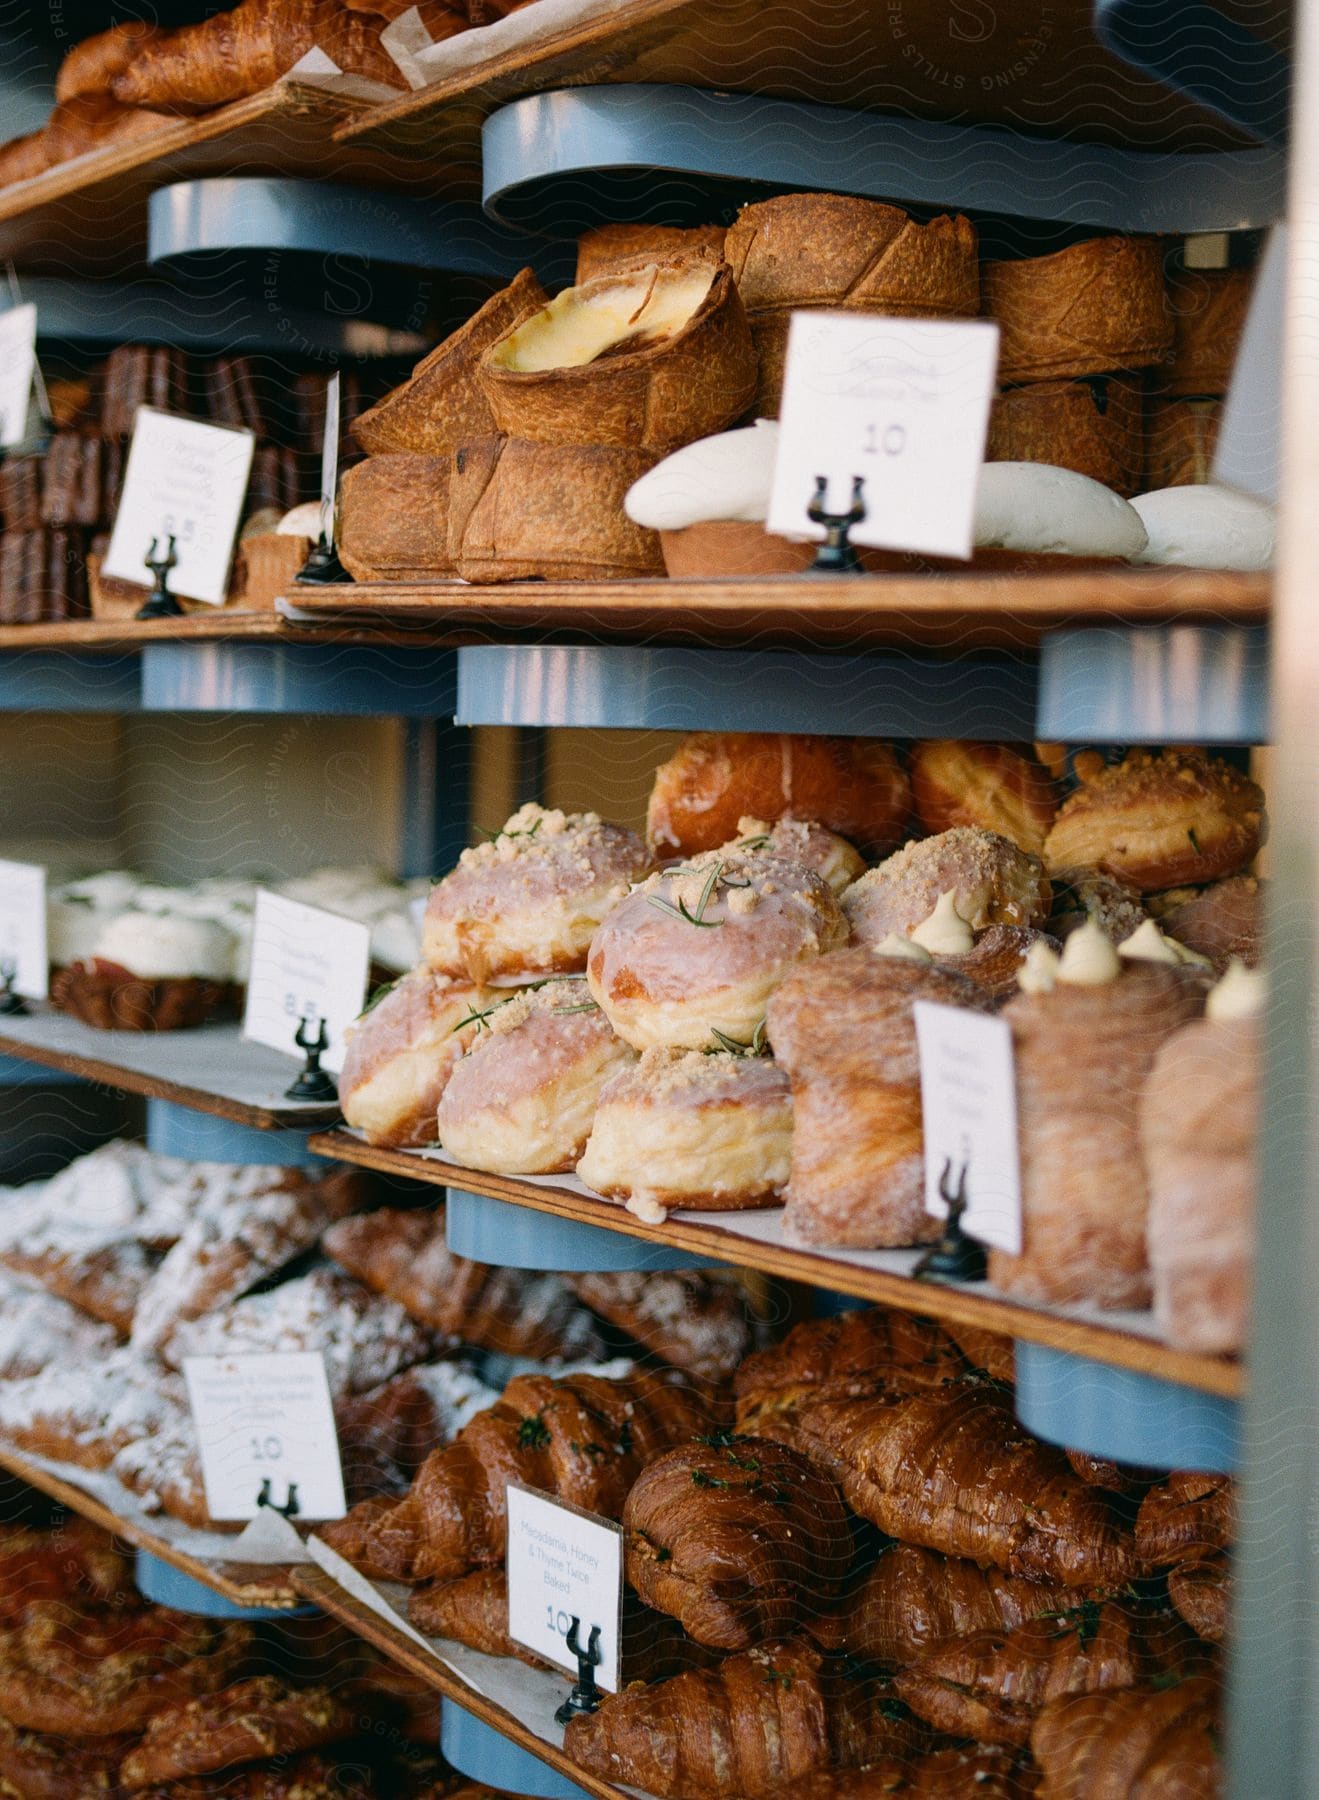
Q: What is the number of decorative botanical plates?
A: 0